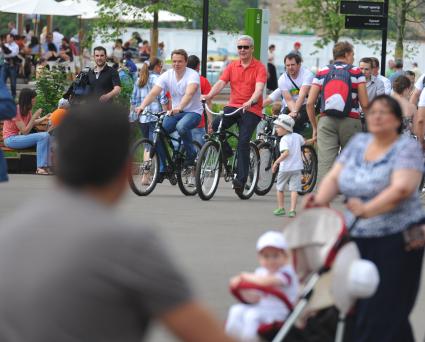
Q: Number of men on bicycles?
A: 3